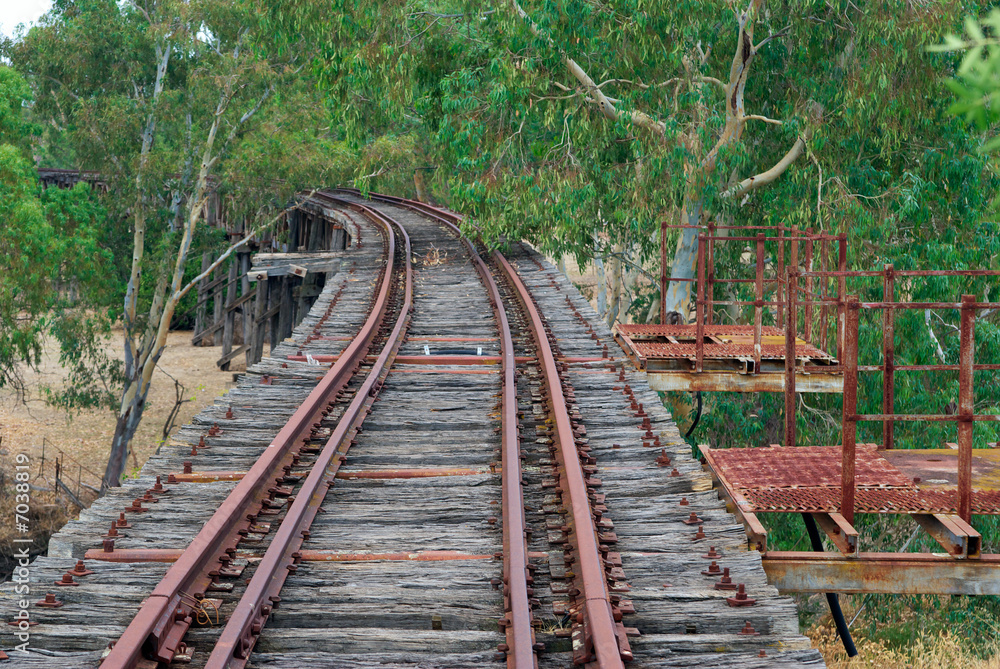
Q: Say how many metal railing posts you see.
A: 13